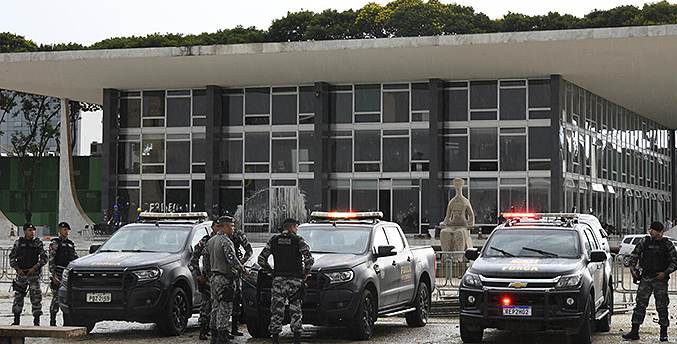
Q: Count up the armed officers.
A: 7